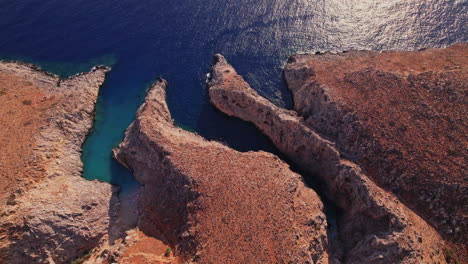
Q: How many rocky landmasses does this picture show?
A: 4